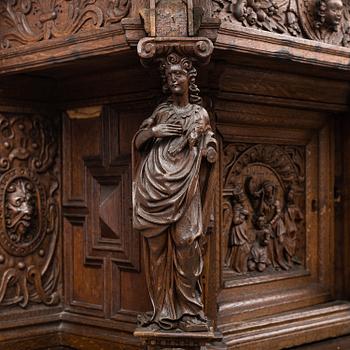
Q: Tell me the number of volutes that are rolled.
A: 2